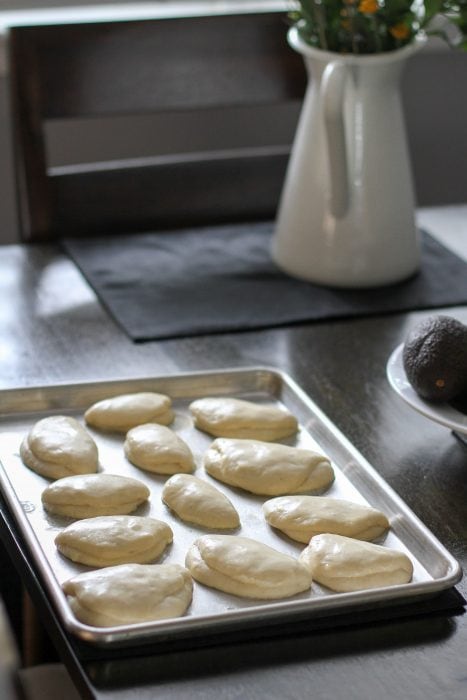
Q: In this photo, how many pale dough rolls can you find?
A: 12